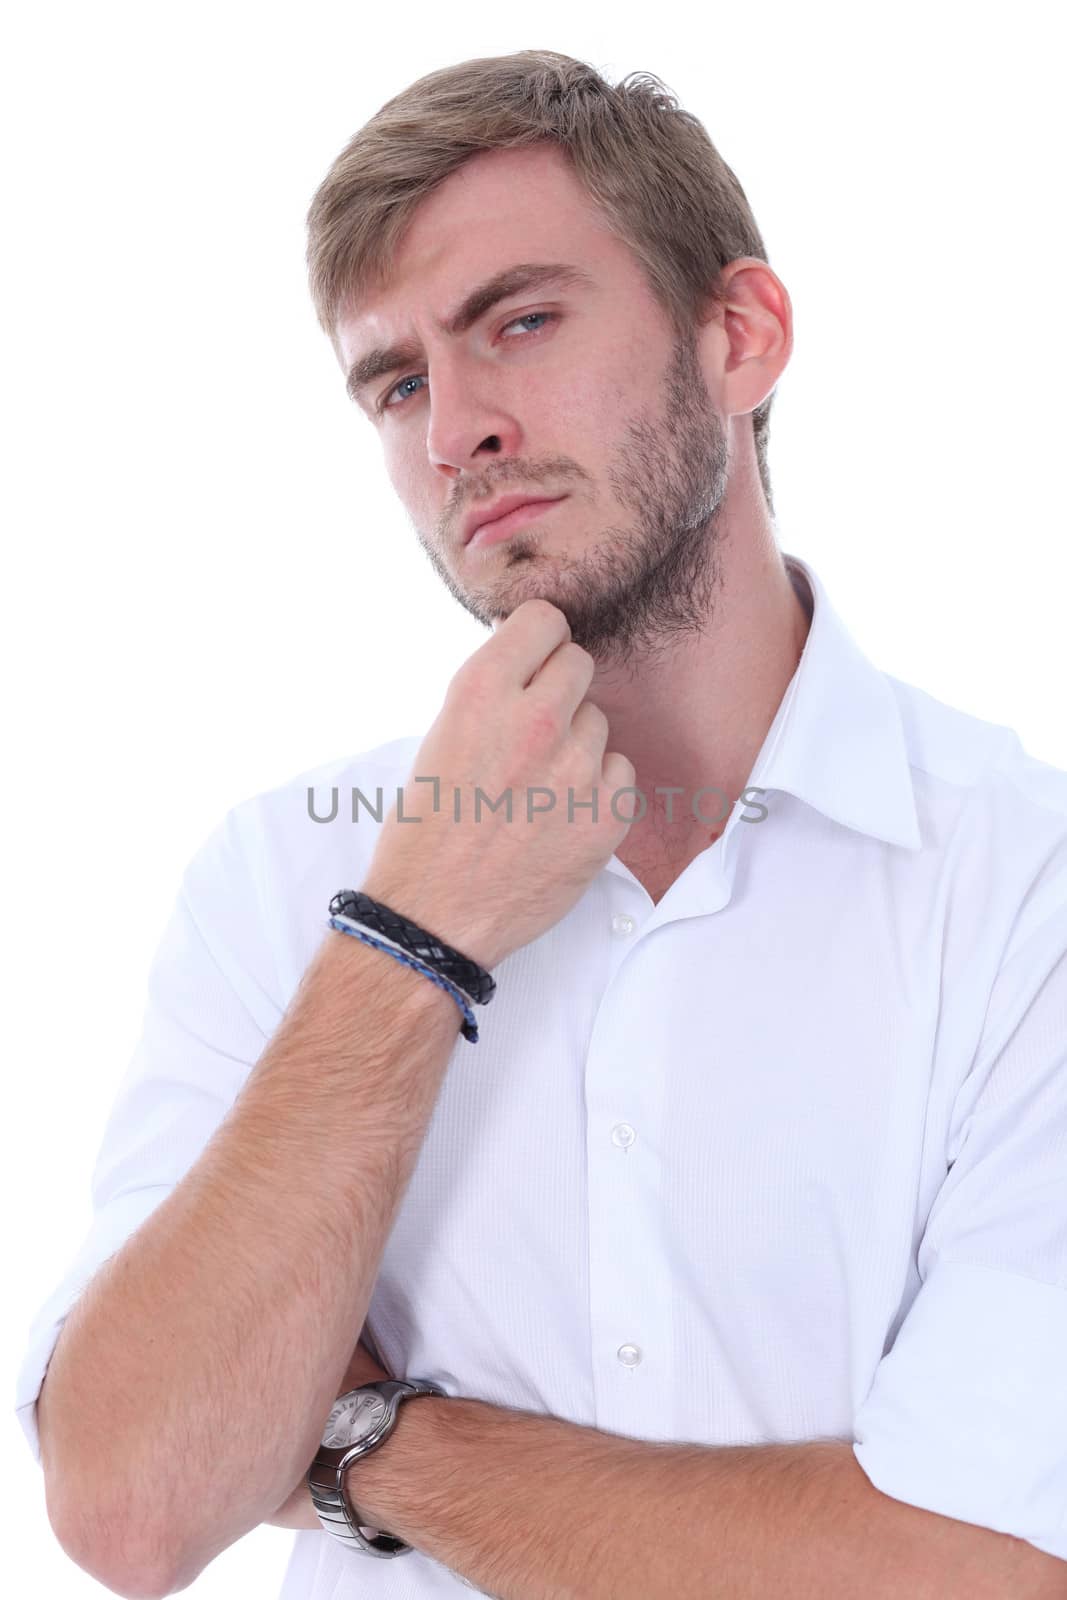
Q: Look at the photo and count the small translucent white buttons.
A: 3